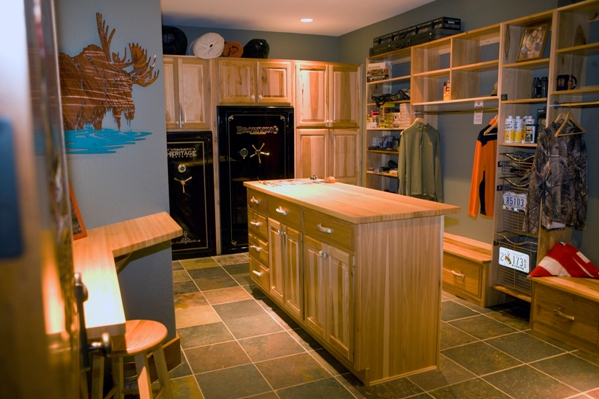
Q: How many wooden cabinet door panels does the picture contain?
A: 12